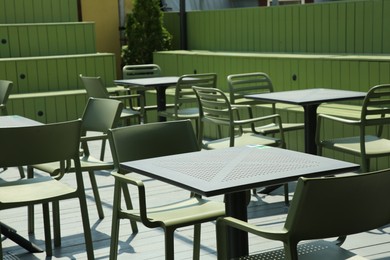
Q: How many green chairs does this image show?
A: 11